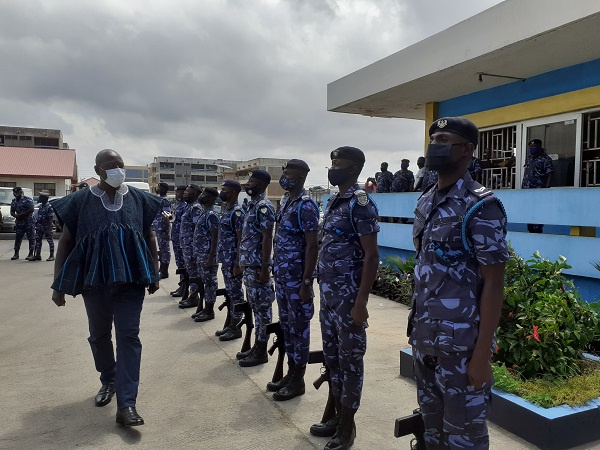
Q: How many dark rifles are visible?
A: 7